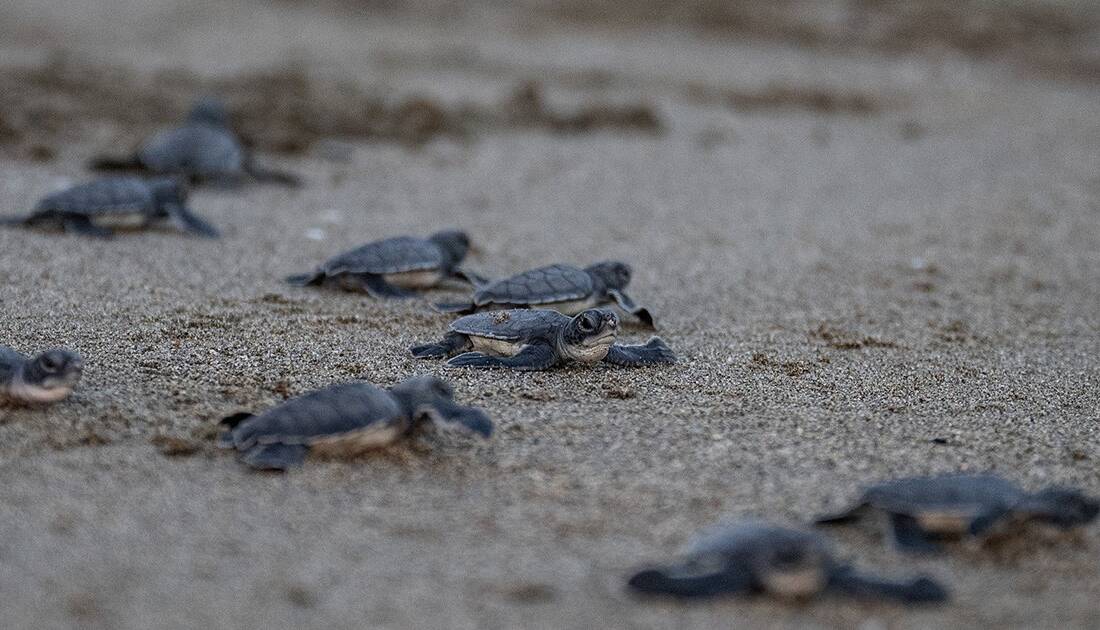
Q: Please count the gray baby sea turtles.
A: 9